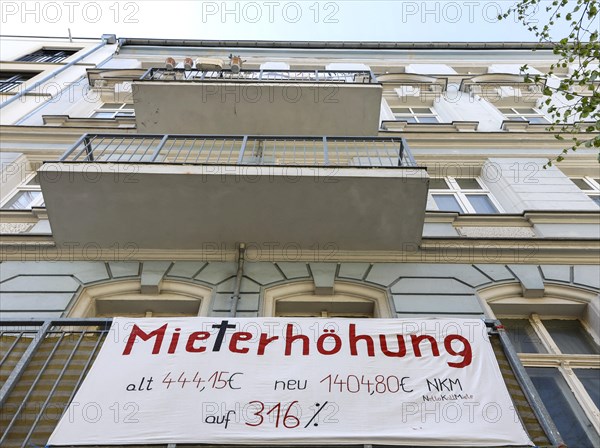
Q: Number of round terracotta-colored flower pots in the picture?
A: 3